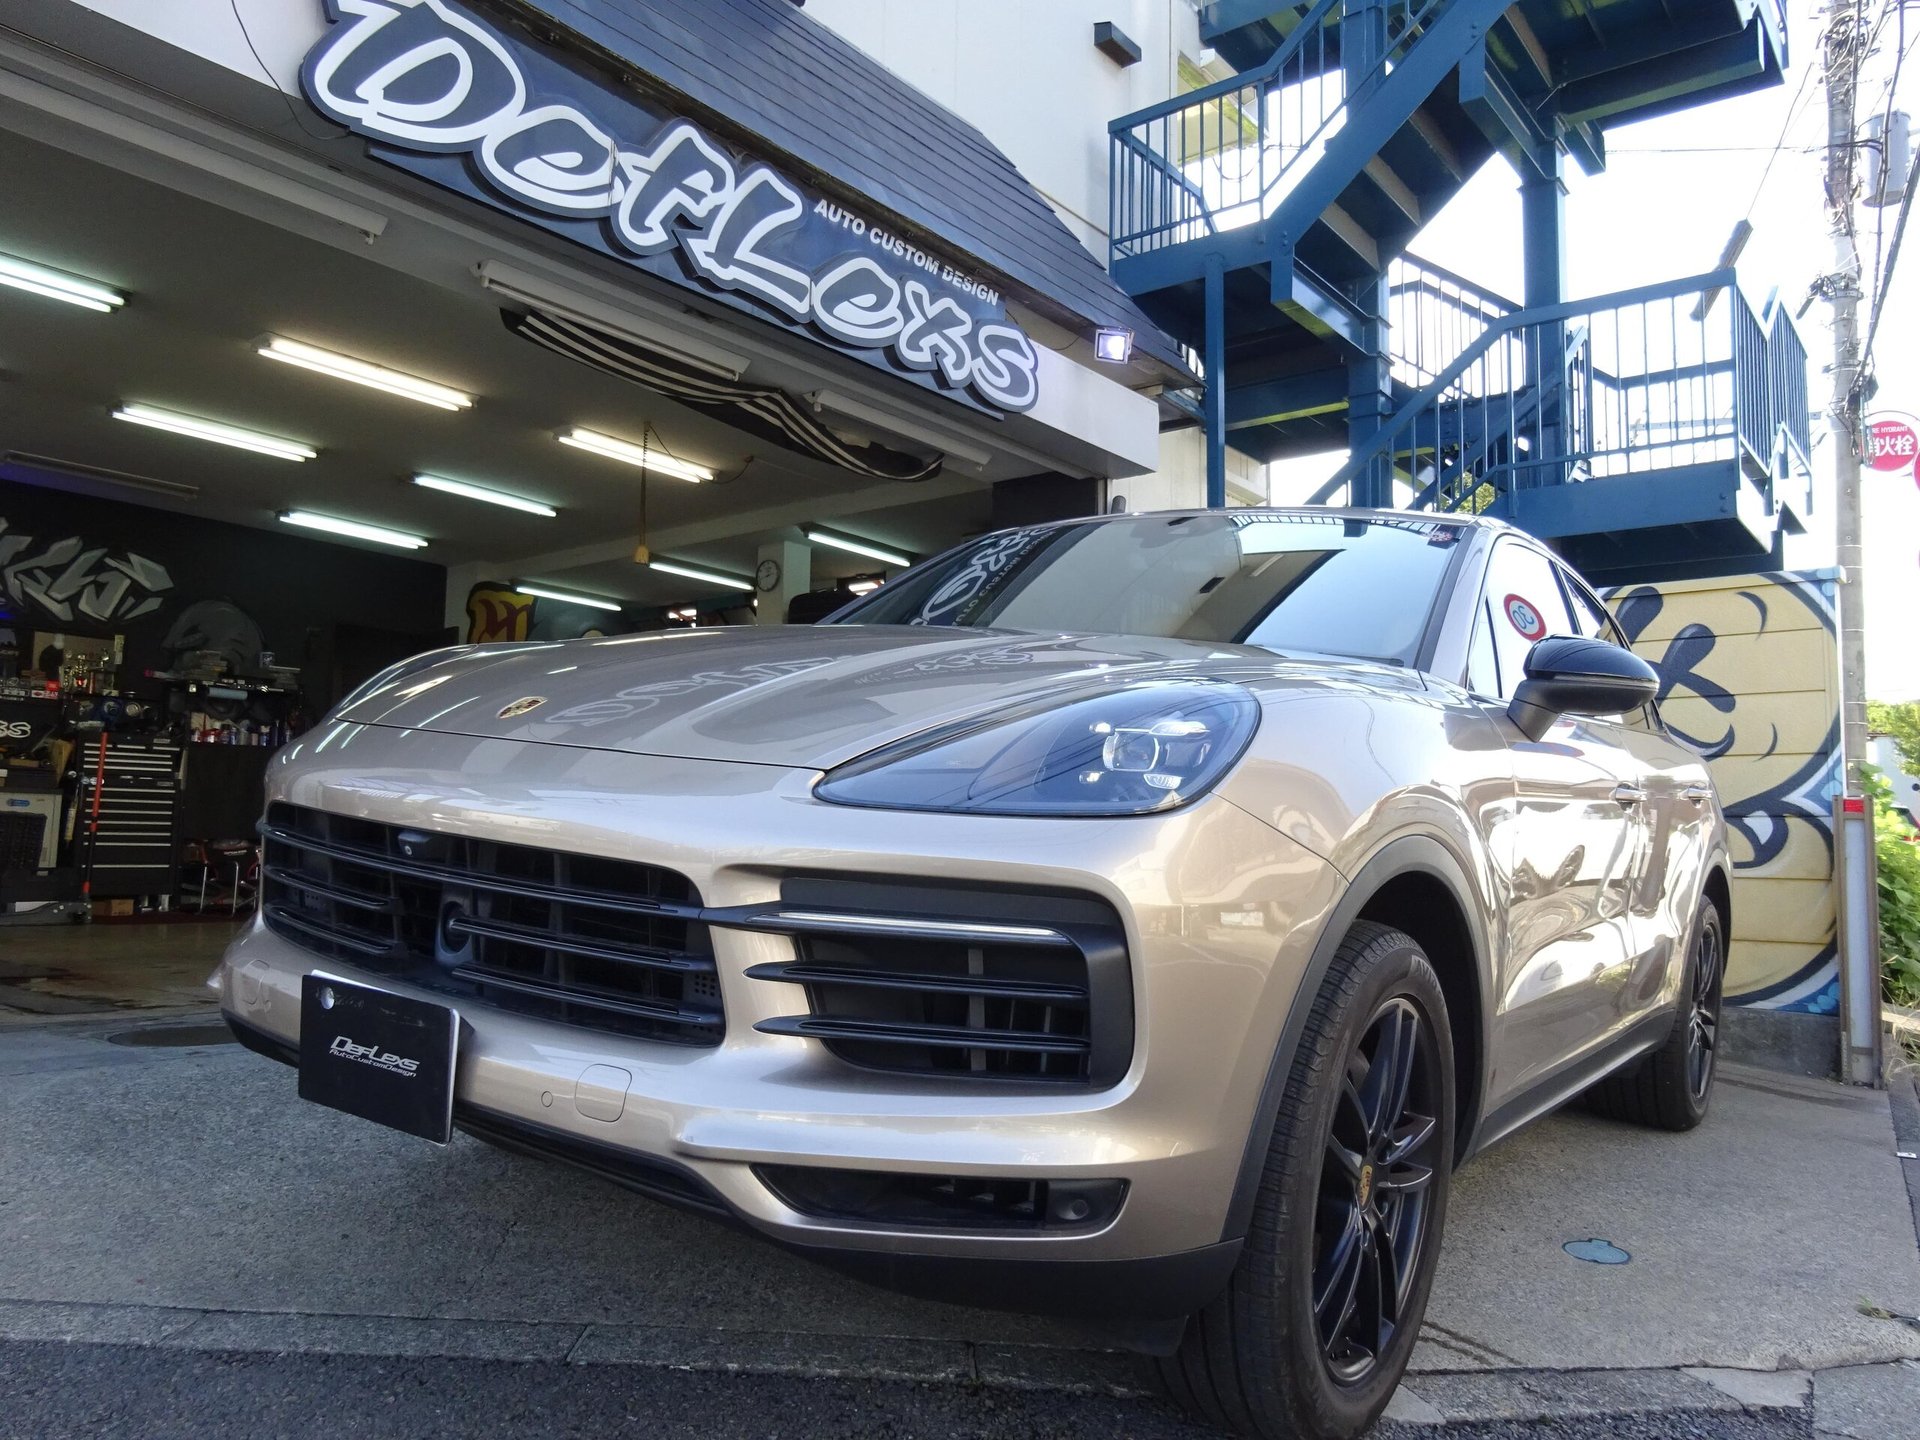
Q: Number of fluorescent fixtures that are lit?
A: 9